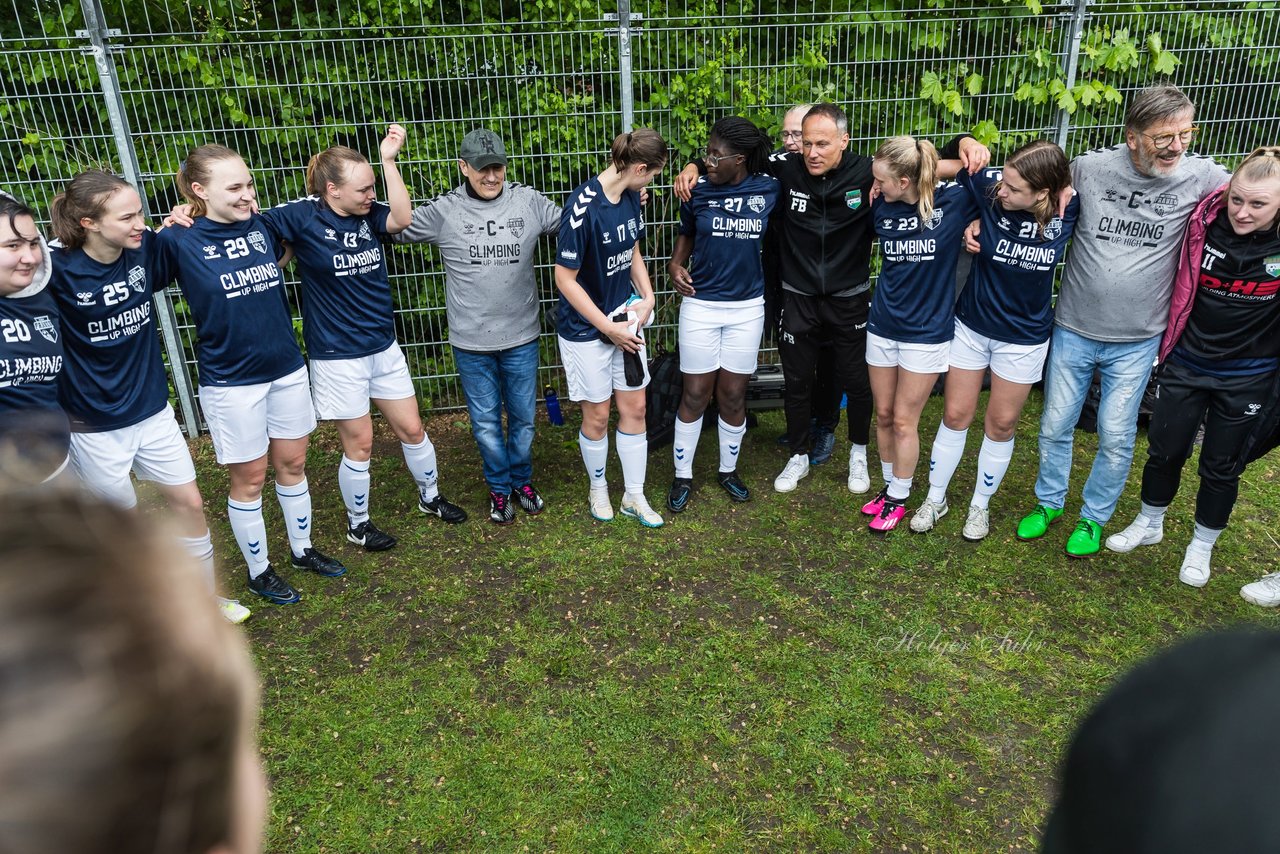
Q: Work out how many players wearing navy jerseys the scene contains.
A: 8